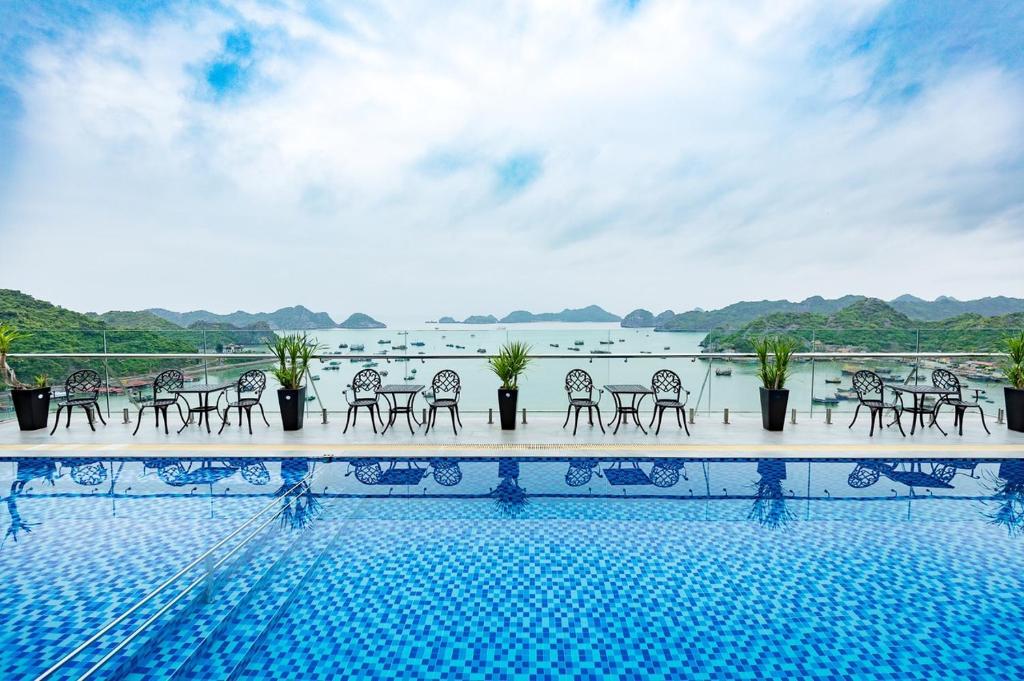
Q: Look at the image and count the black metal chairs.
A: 9